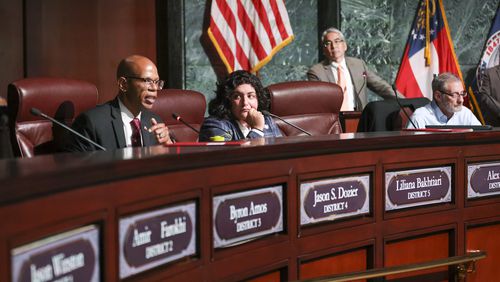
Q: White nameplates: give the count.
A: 6